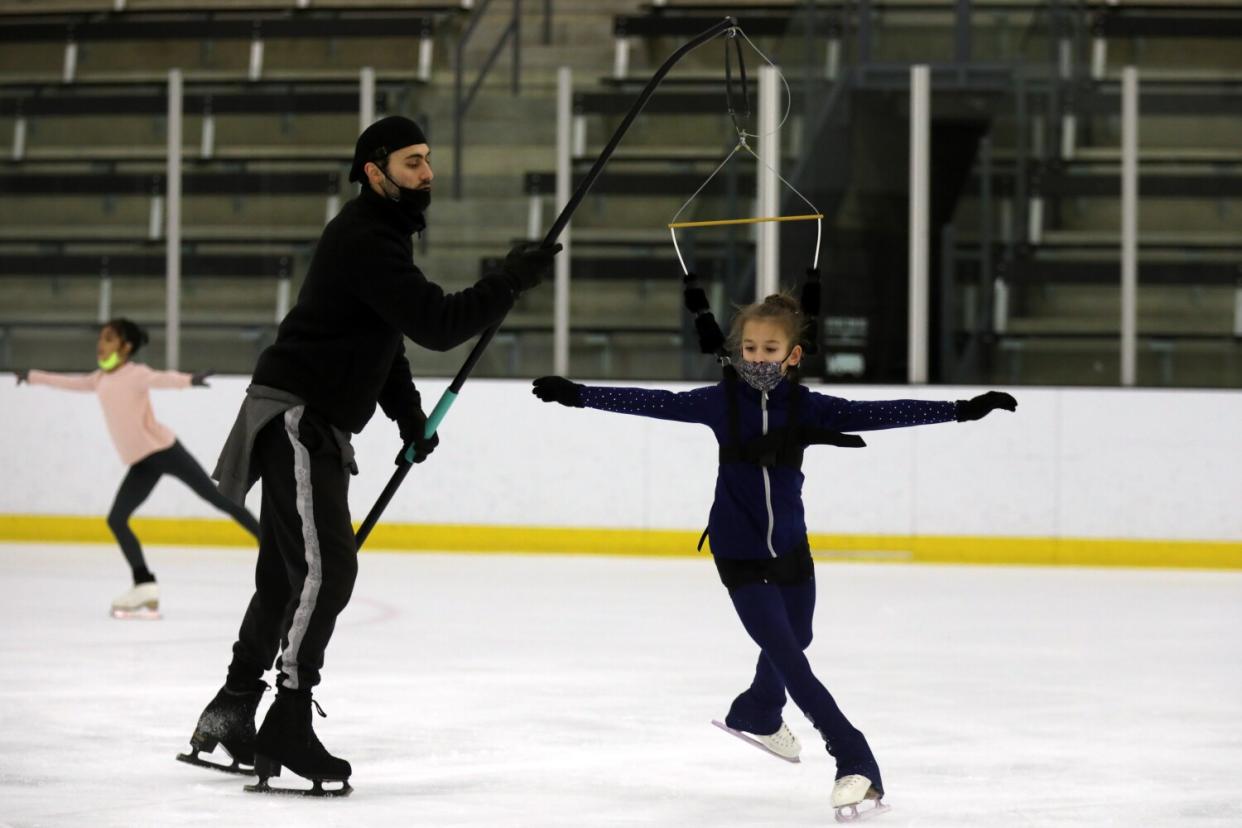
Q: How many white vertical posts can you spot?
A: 6